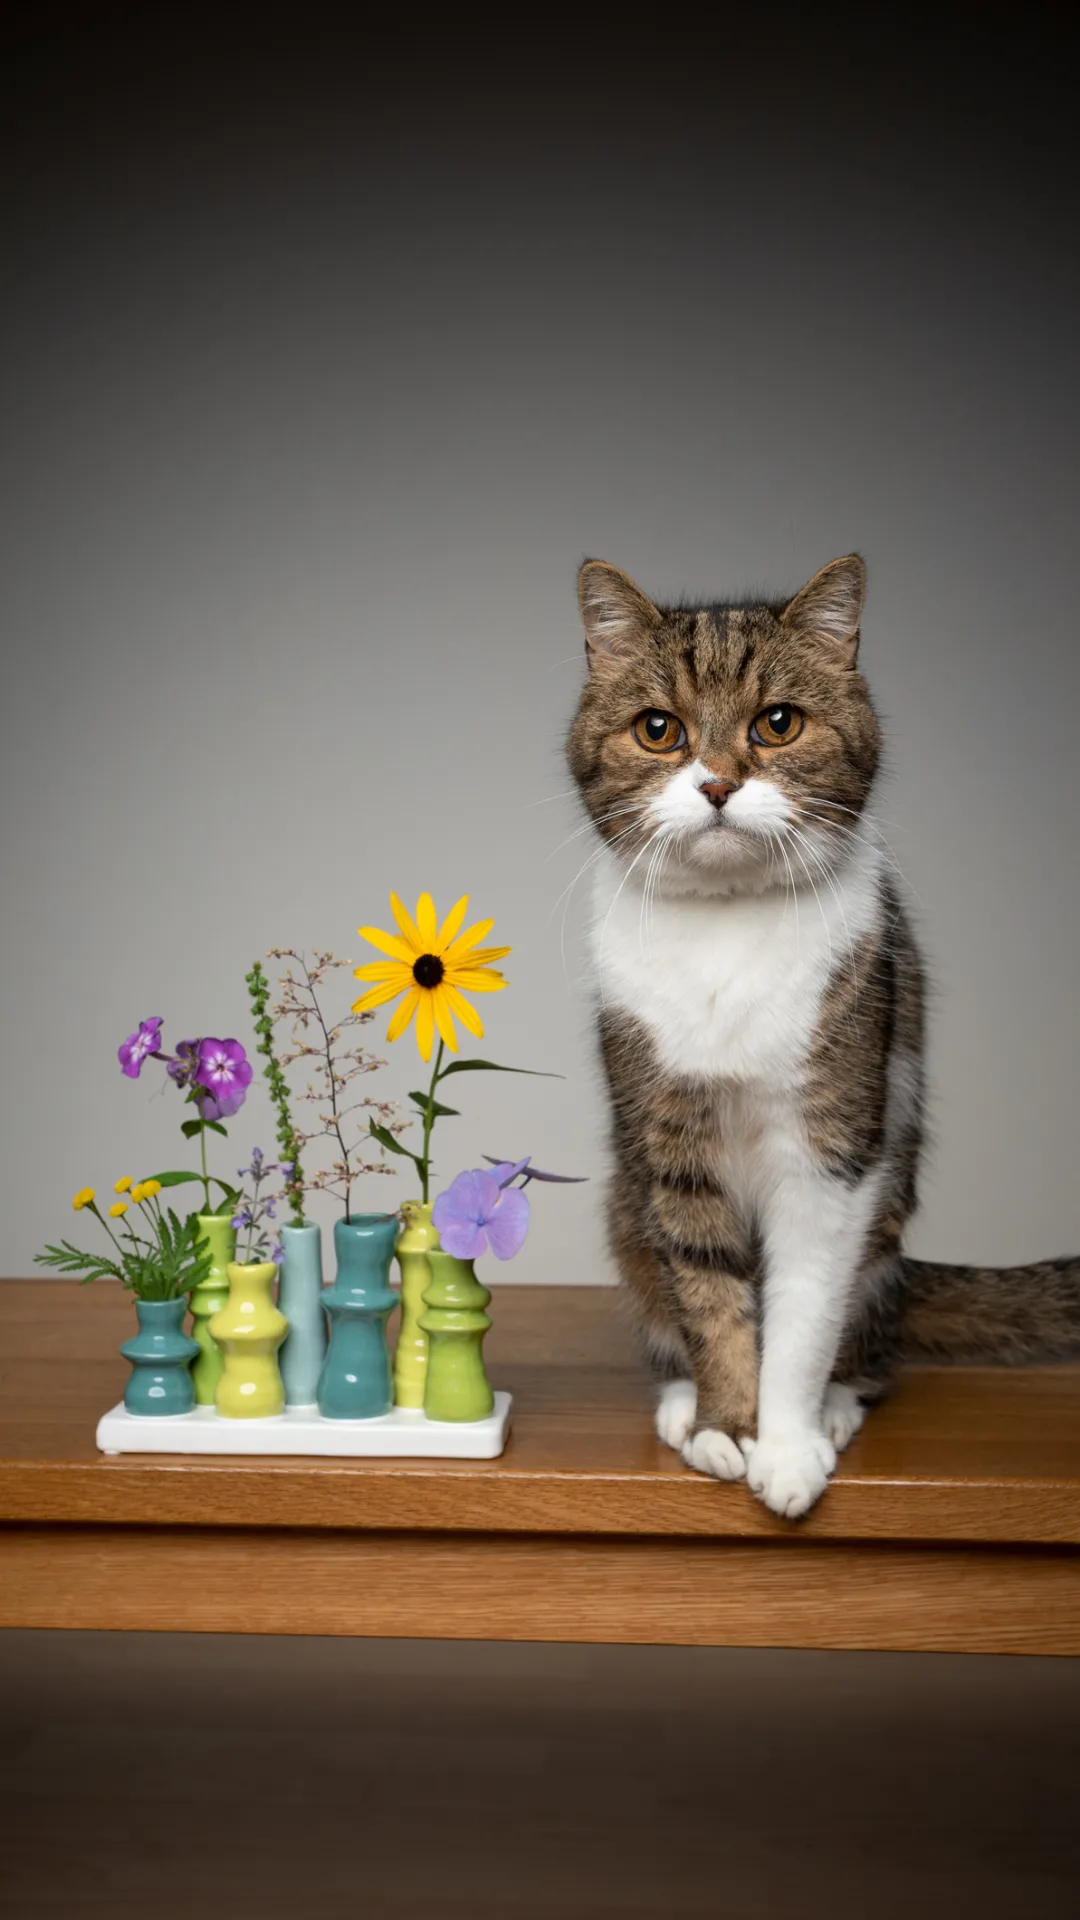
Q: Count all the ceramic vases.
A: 7